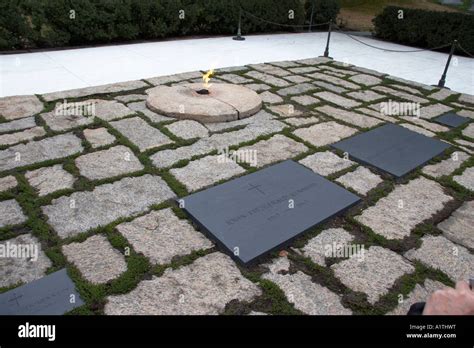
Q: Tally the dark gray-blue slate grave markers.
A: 4